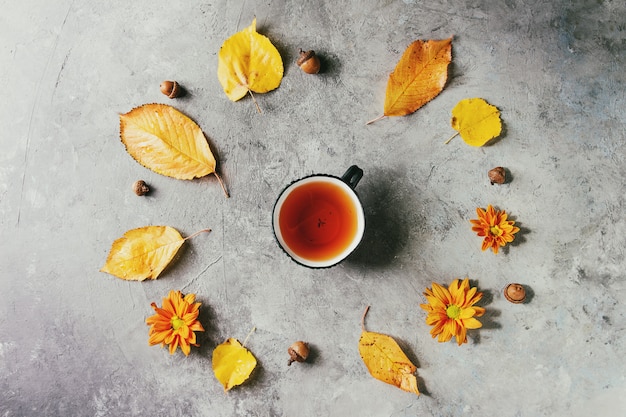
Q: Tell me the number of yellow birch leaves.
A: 3